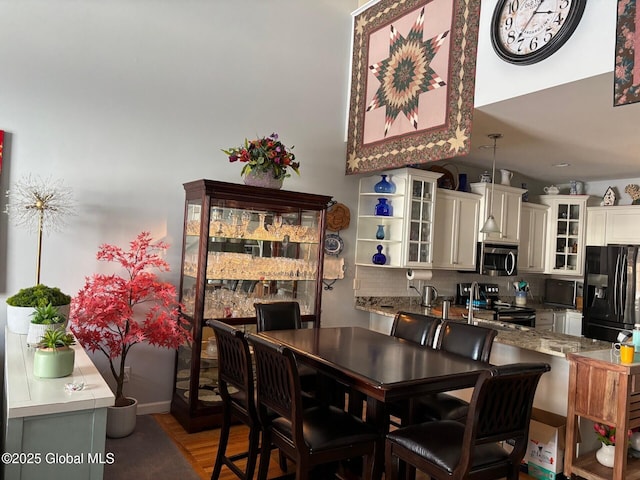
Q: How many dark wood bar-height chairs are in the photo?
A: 6